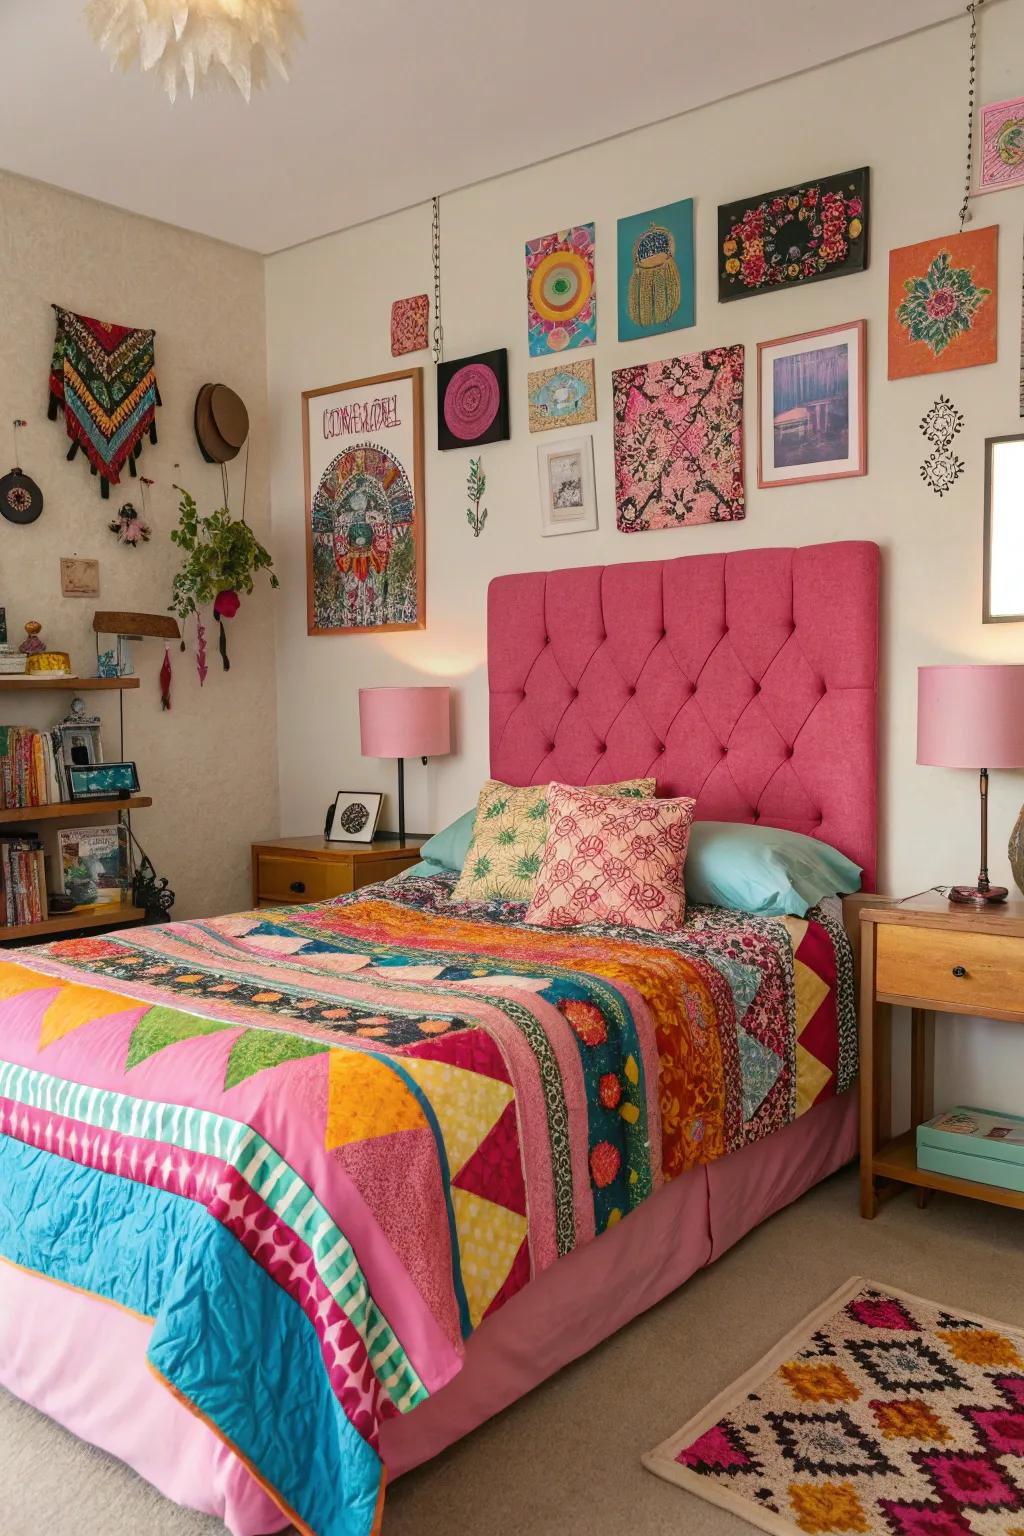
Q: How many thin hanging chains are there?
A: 2